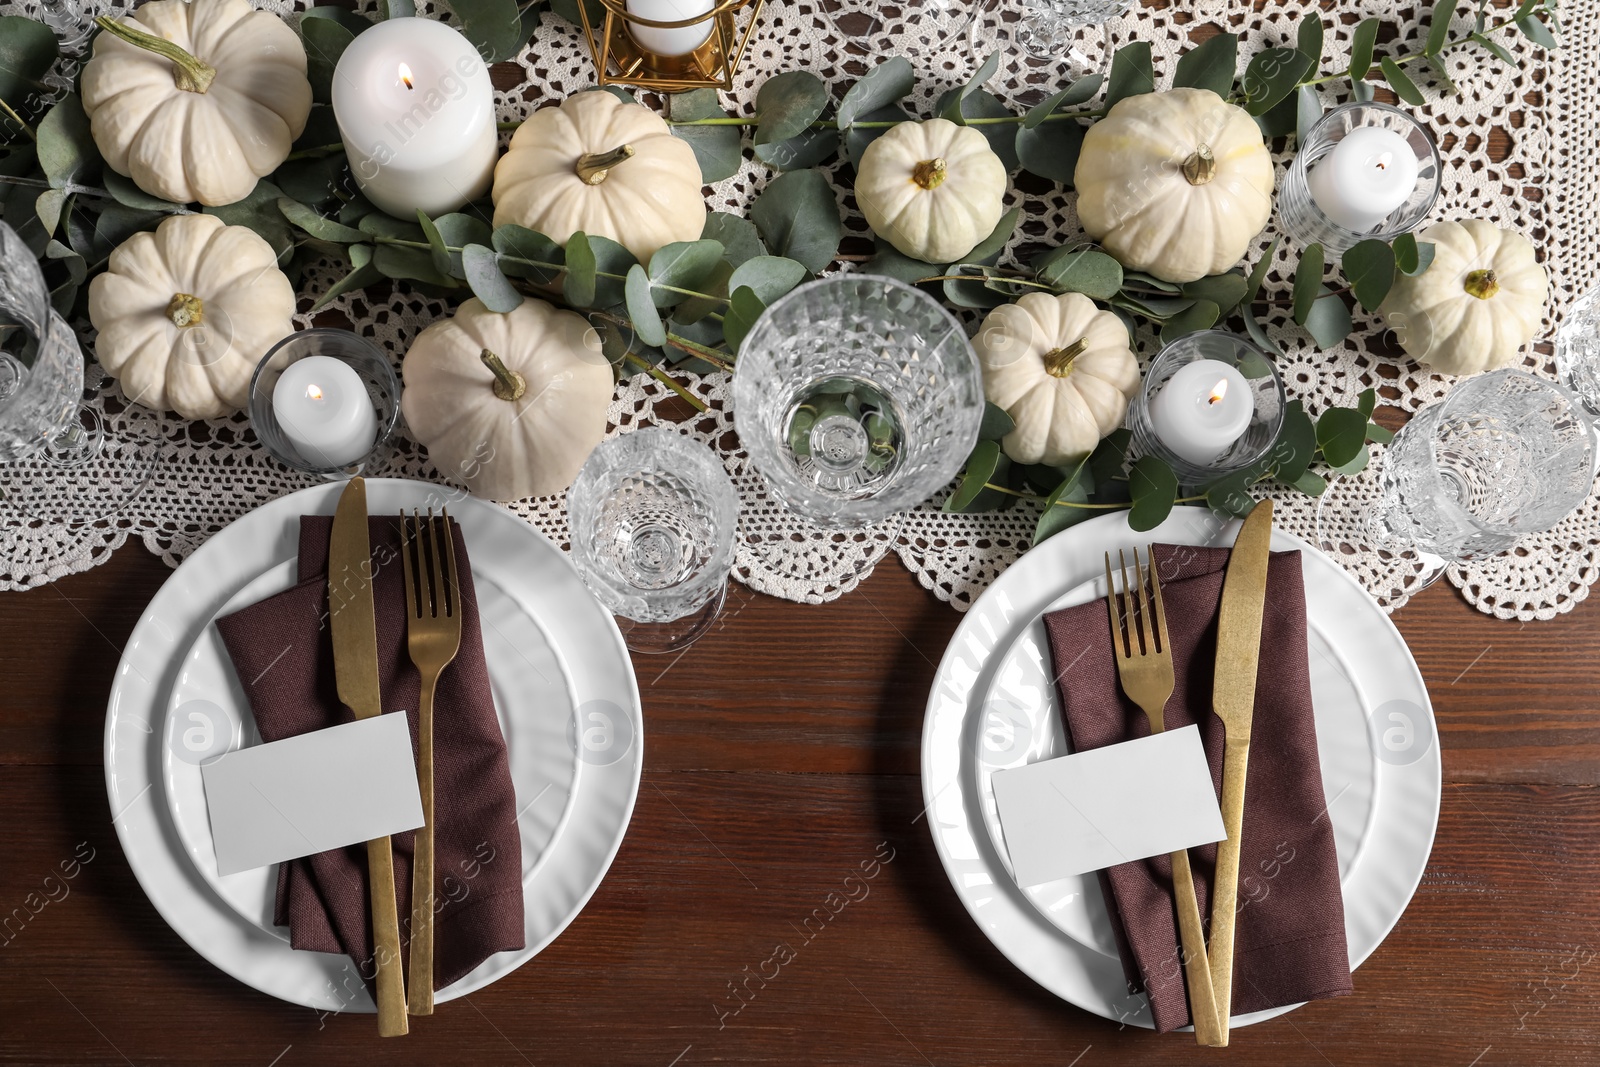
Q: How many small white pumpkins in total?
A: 8